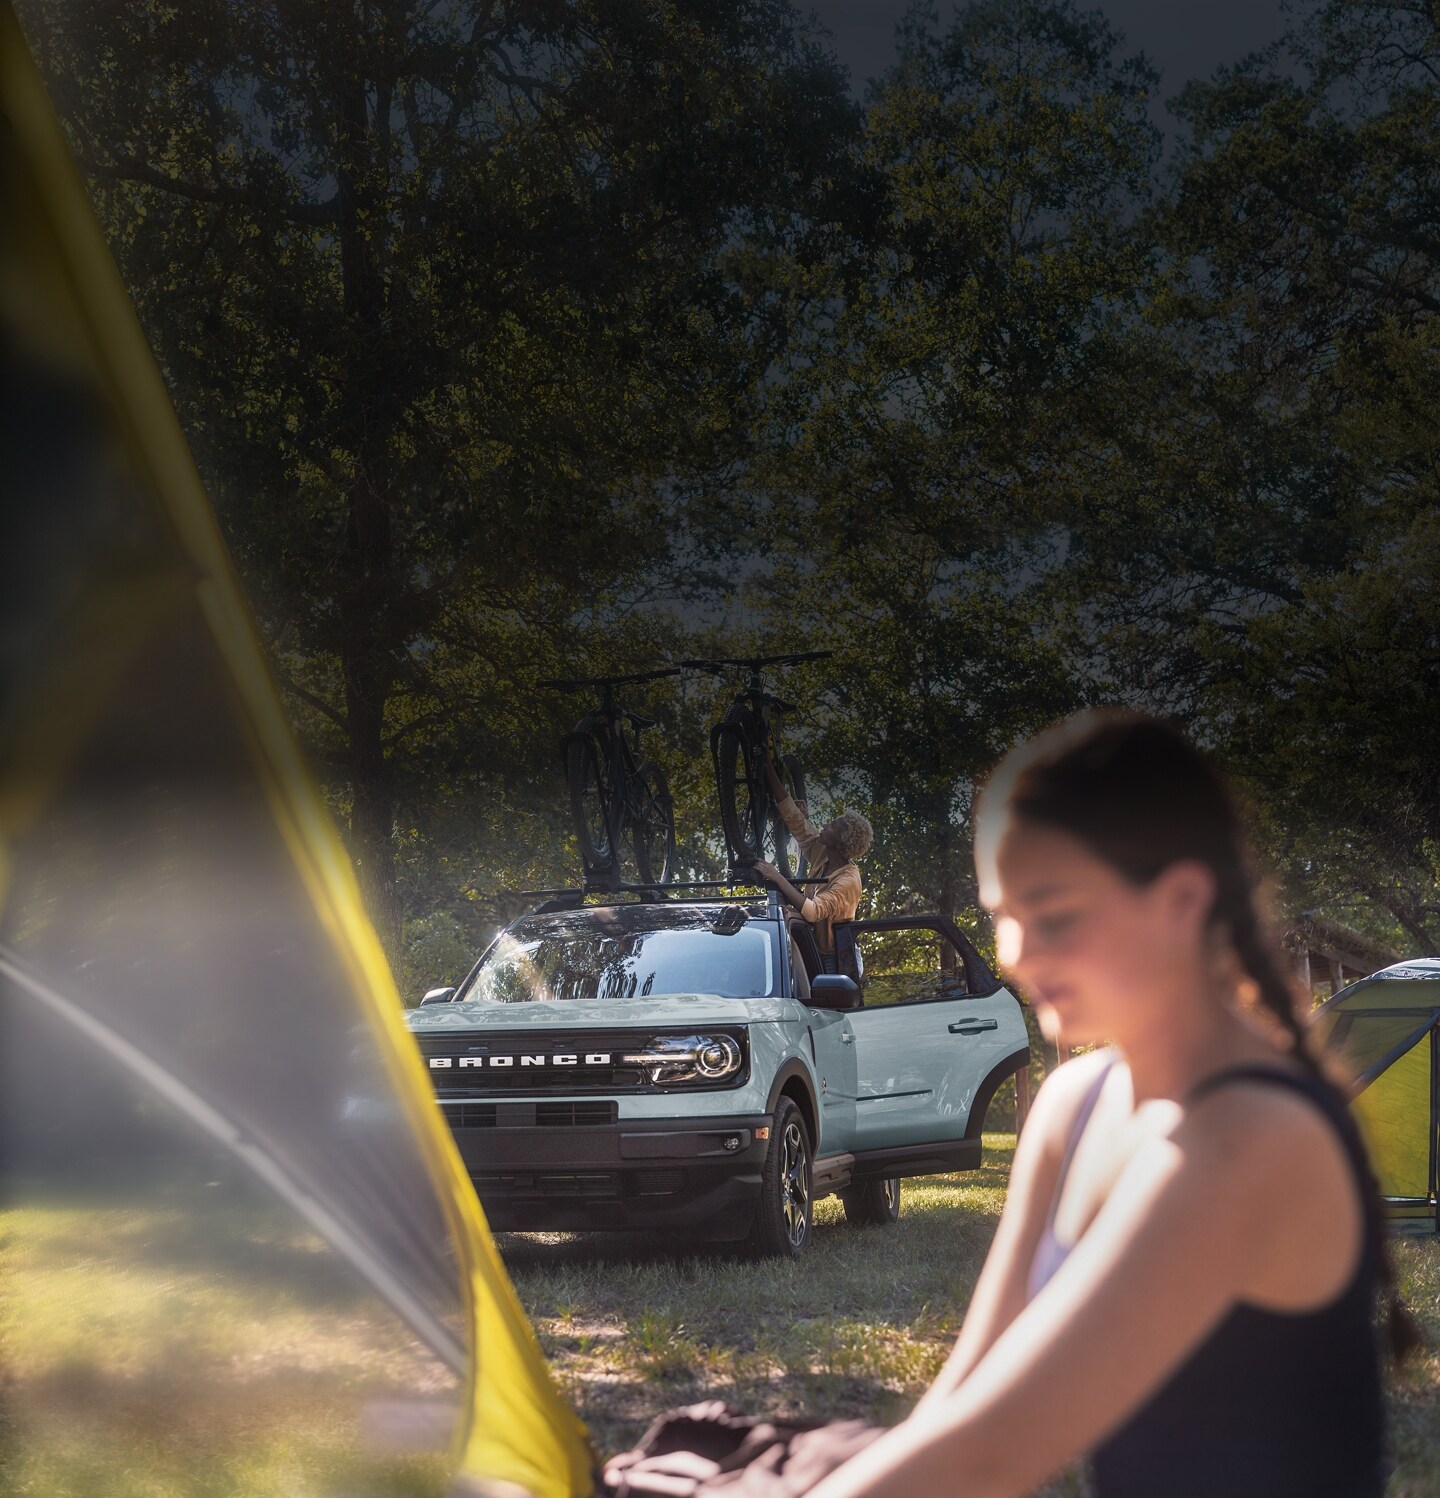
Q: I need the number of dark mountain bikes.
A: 2